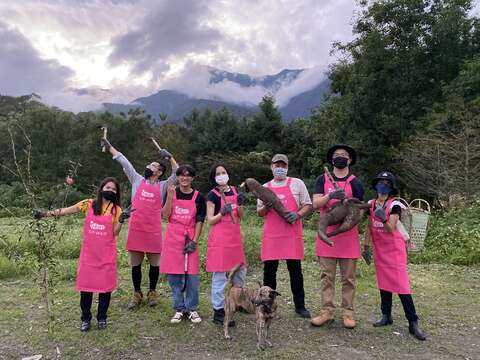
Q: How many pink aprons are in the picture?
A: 7